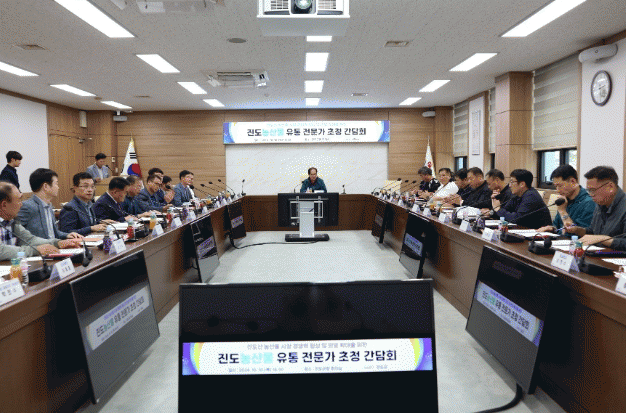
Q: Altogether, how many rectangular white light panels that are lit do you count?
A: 15